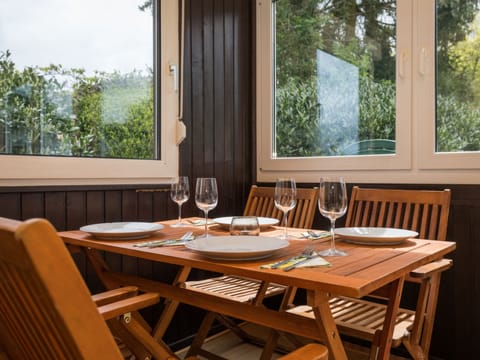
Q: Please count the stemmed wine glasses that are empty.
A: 4